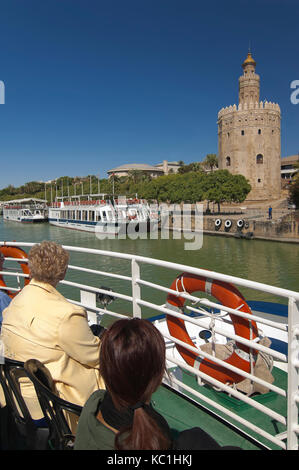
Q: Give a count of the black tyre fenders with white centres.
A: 3